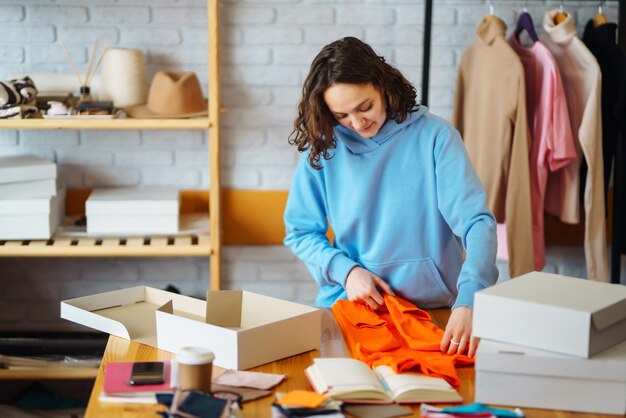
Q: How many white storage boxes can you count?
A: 6